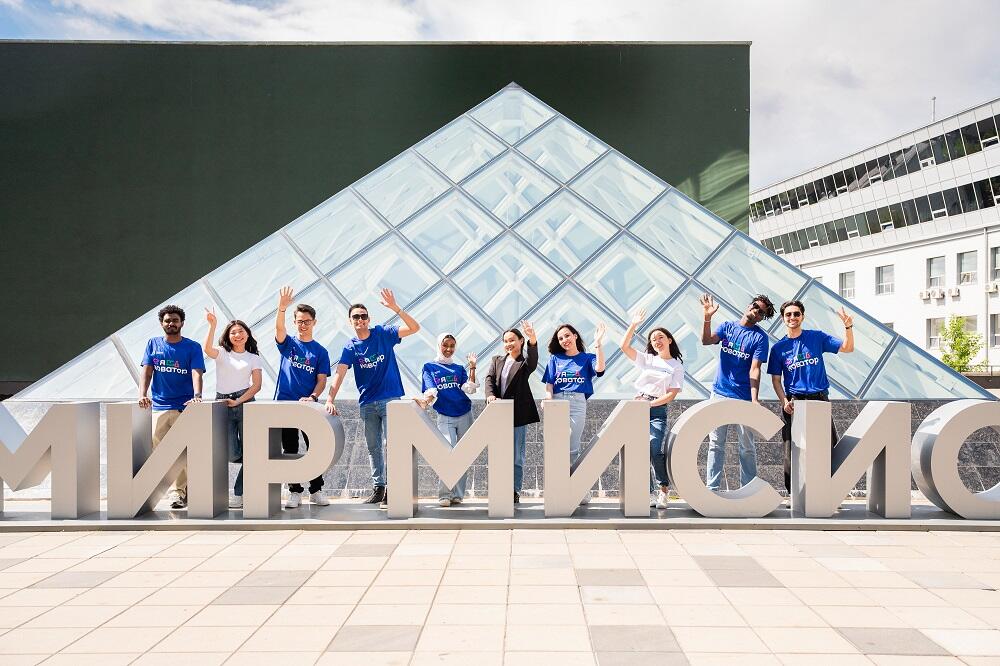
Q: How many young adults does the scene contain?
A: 10